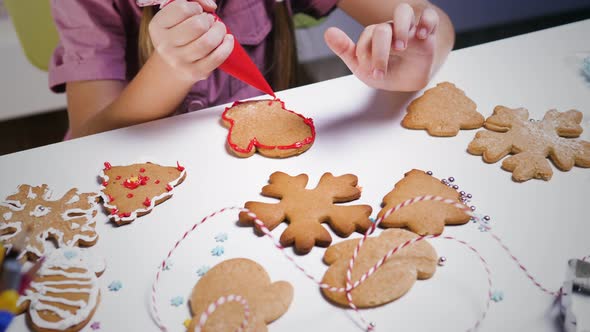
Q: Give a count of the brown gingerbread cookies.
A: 10